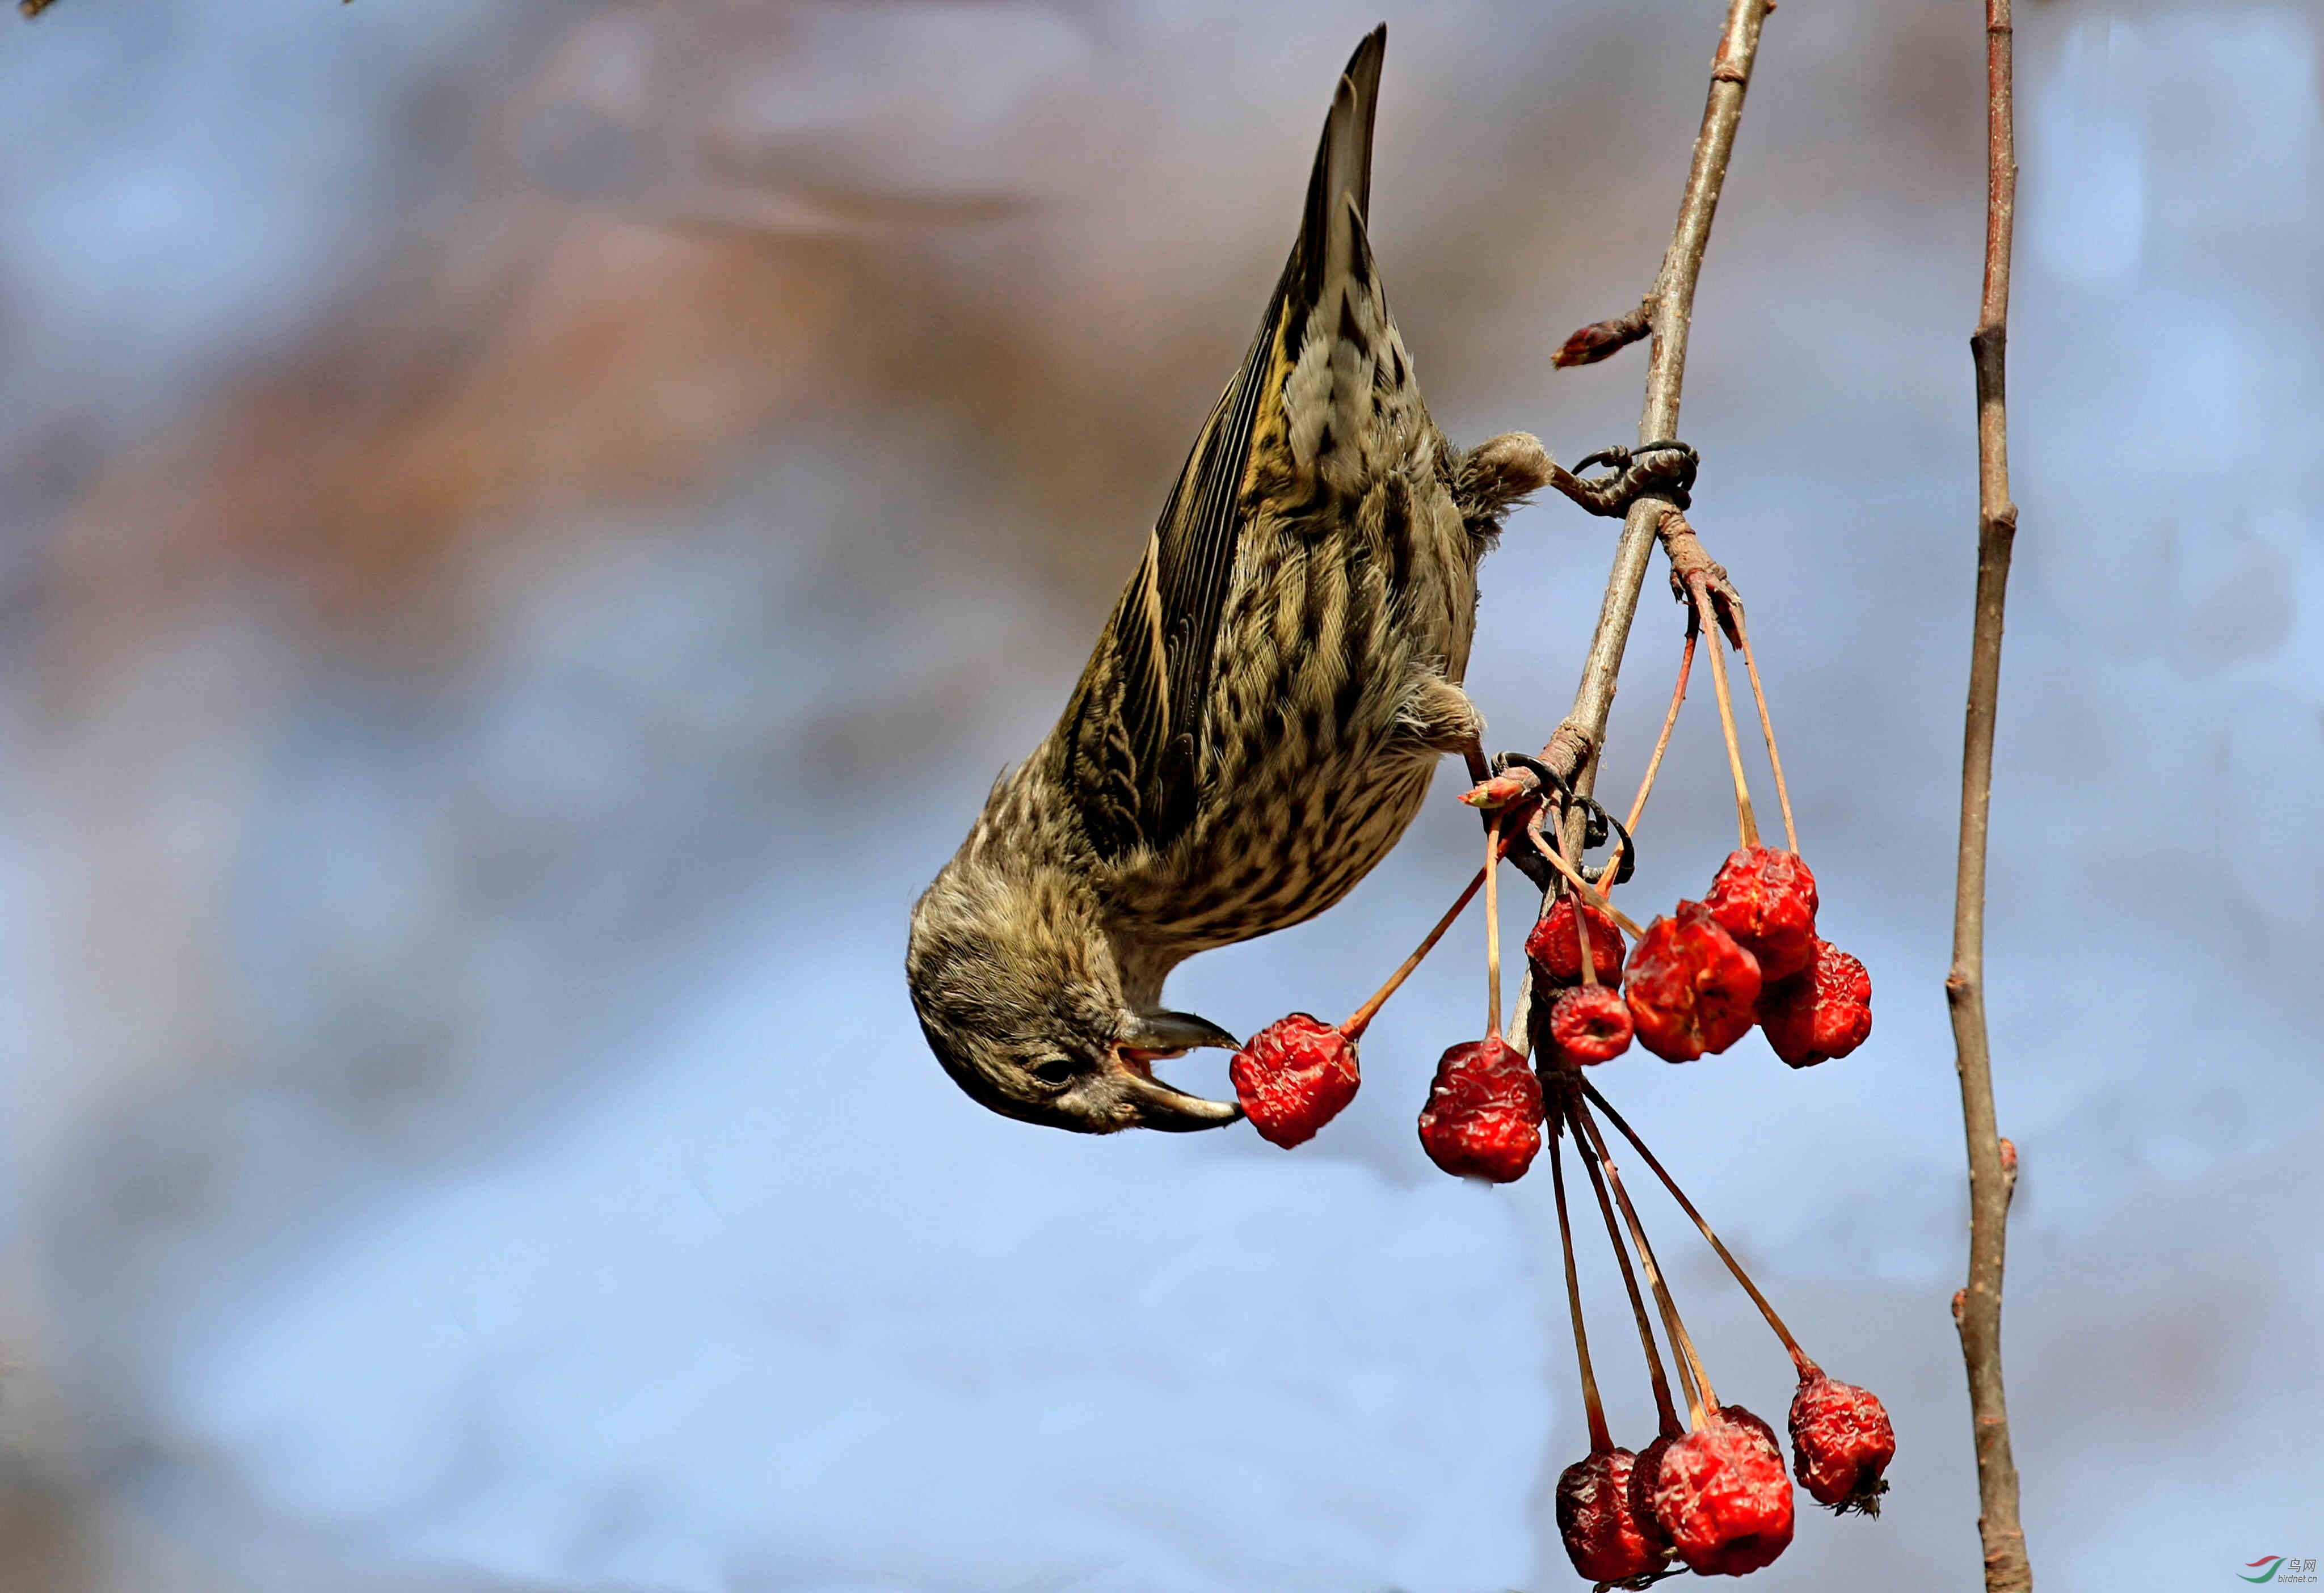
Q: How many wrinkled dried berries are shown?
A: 12